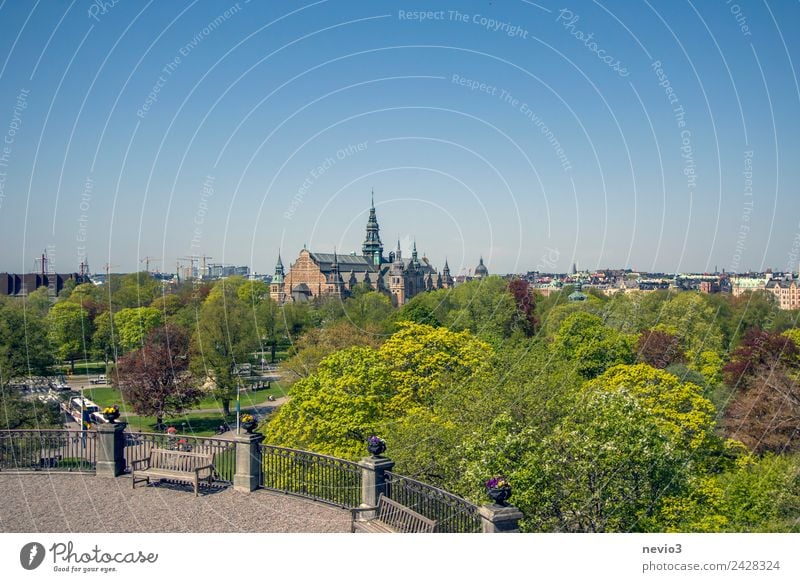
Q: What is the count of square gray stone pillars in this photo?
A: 4